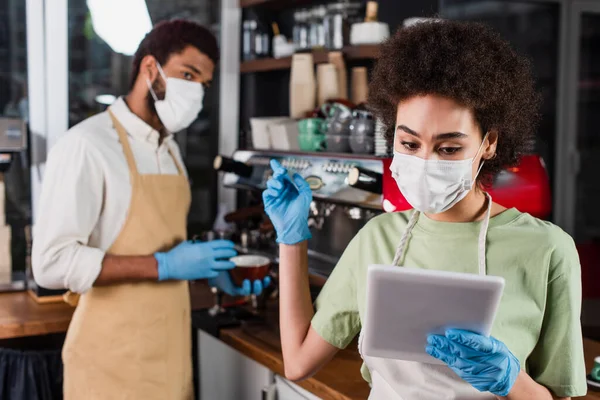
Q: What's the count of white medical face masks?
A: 2